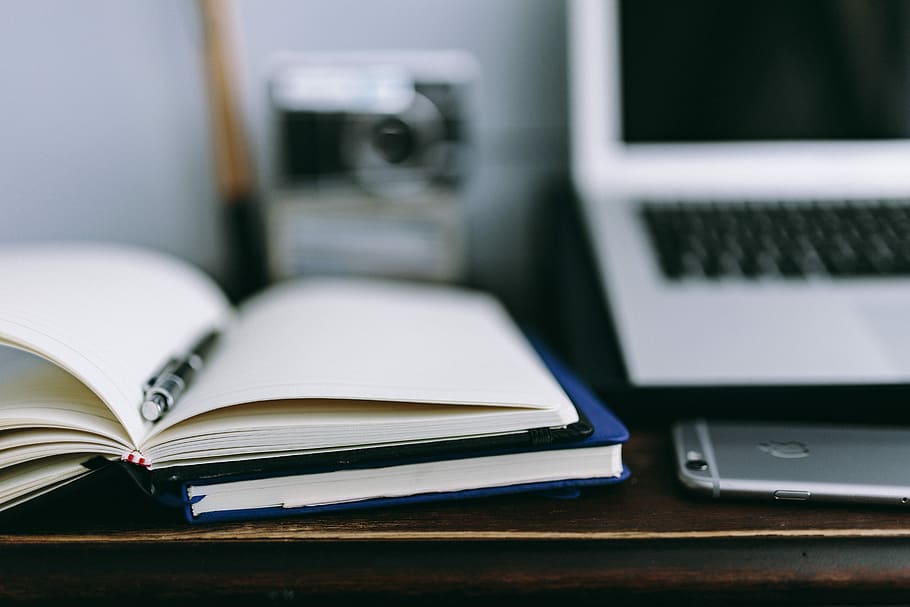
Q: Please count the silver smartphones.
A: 1